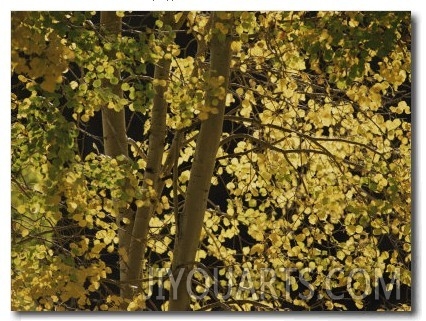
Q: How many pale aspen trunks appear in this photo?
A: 3